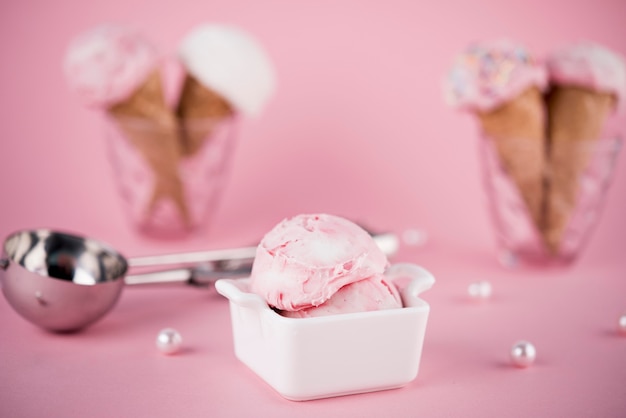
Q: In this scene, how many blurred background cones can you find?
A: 4